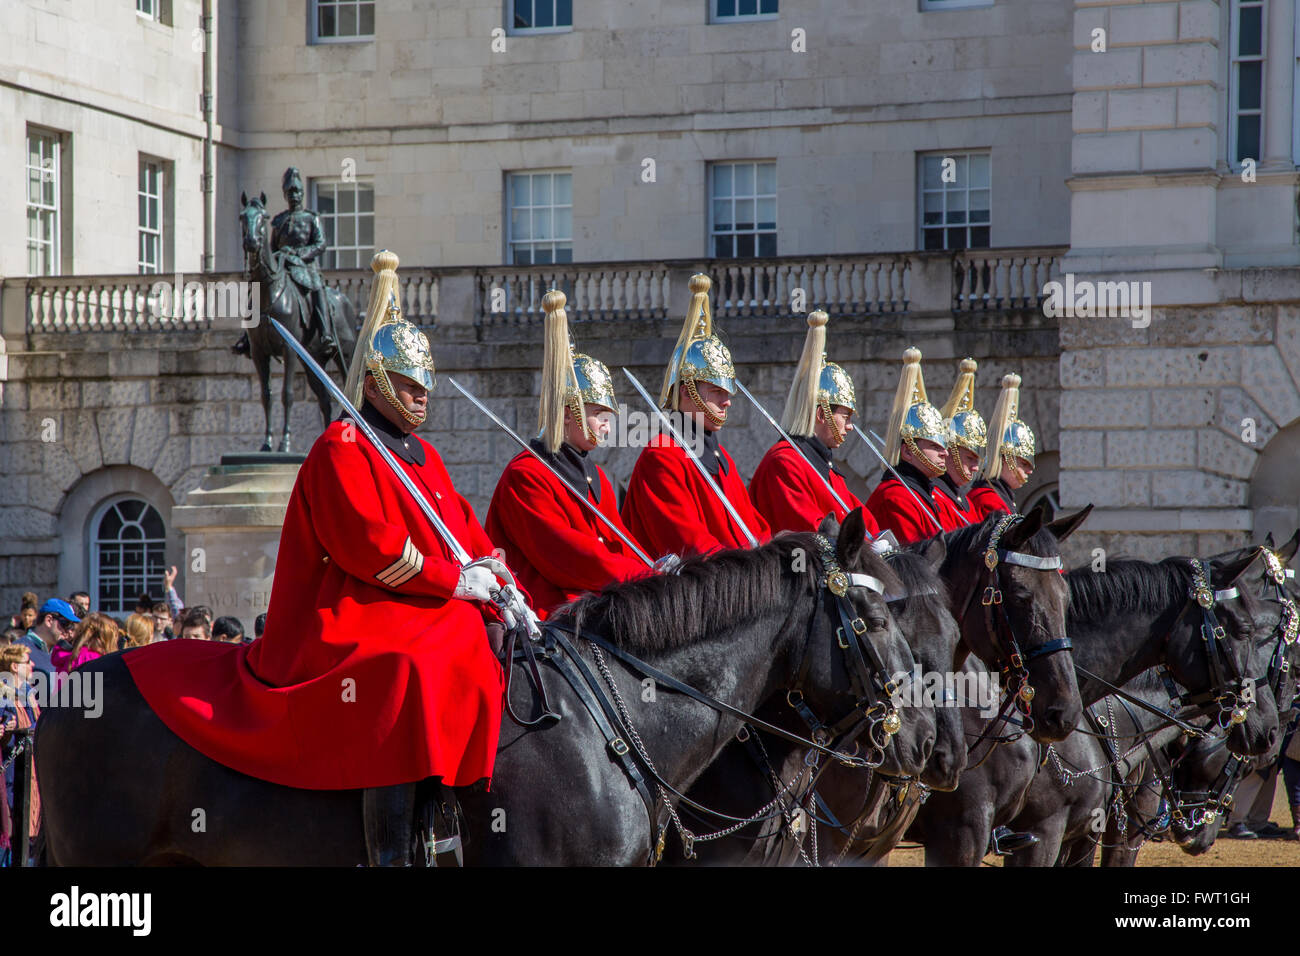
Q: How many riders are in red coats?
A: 7